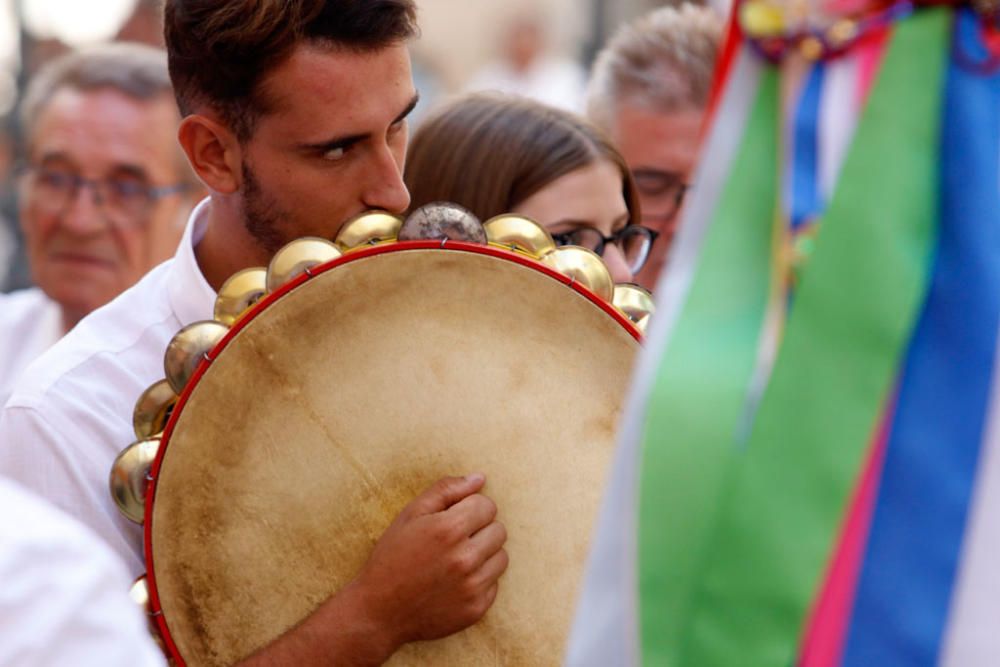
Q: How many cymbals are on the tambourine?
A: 11